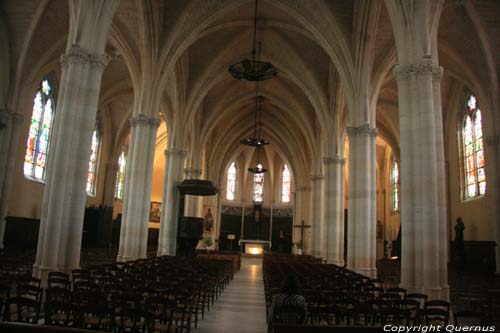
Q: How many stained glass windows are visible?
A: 8